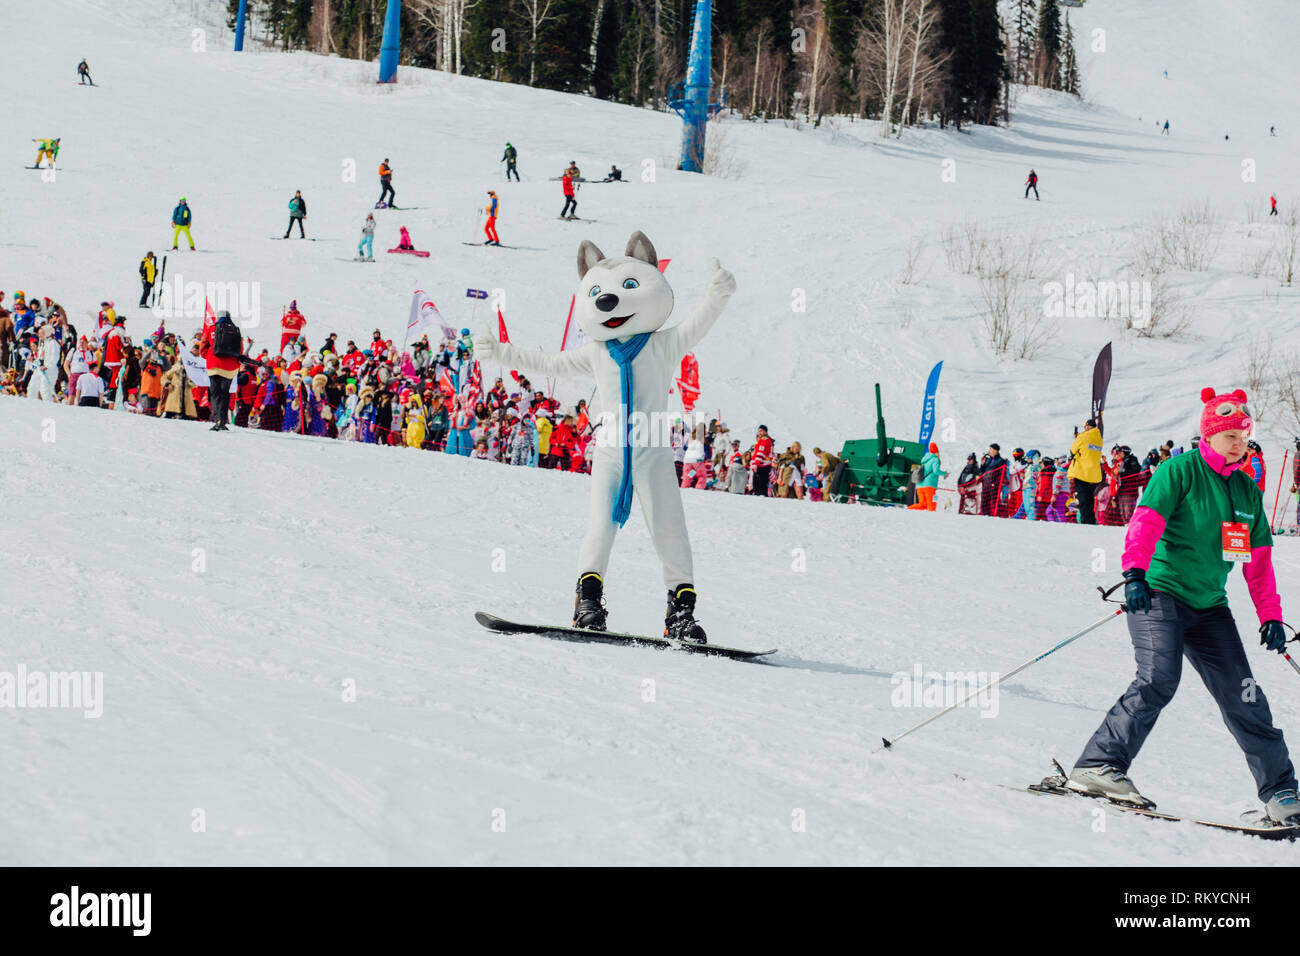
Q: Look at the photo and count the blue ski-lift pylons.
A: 3